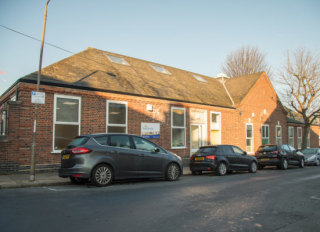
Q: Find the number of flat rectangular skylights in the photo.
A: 3